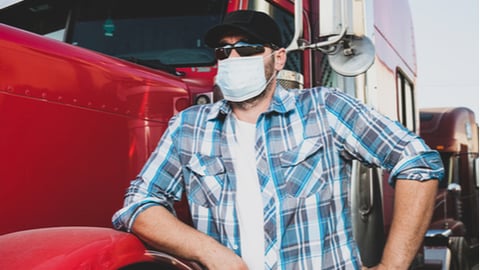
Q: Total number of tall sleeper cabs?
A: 2